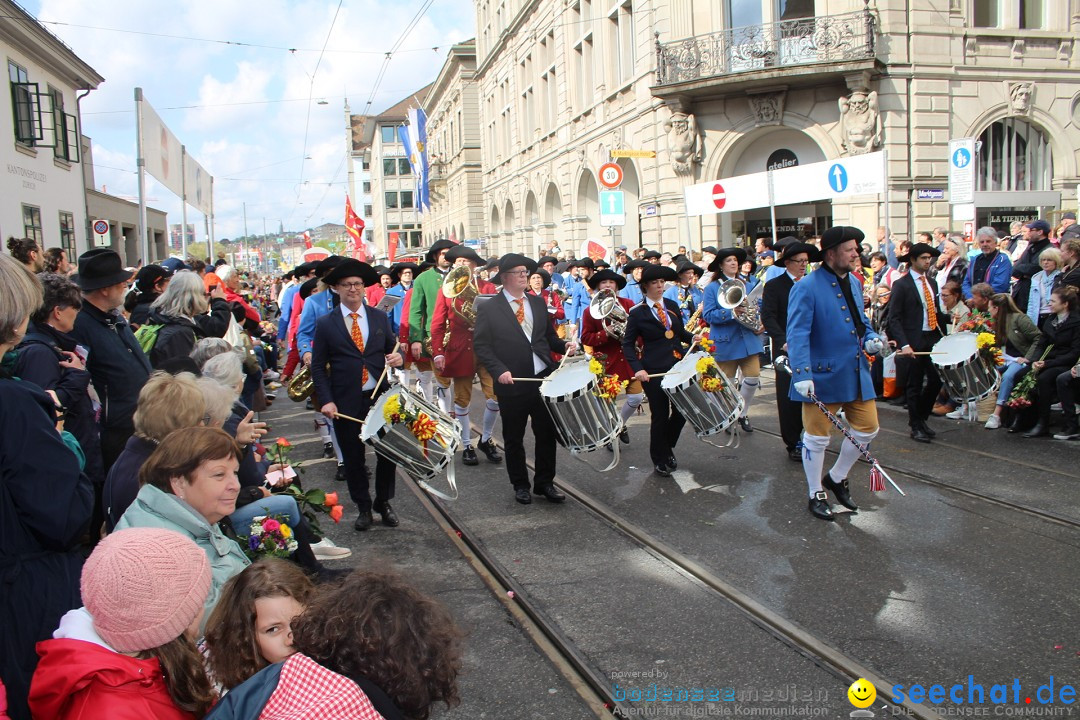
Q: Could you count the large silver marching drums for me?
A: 4